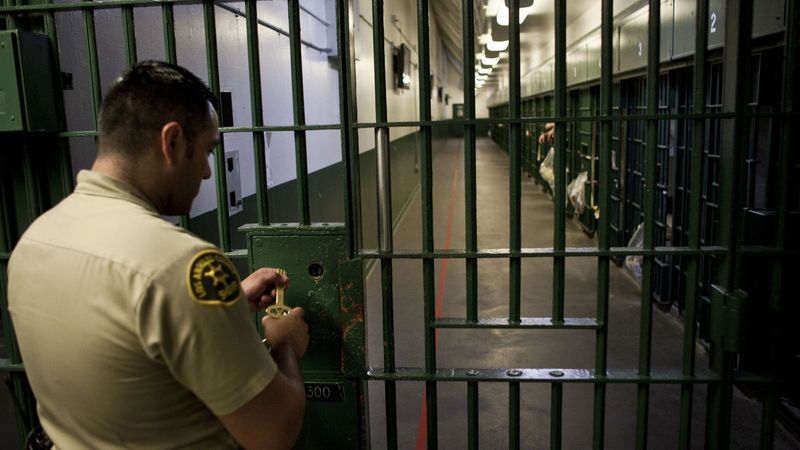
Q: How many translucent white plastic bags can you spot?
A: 3